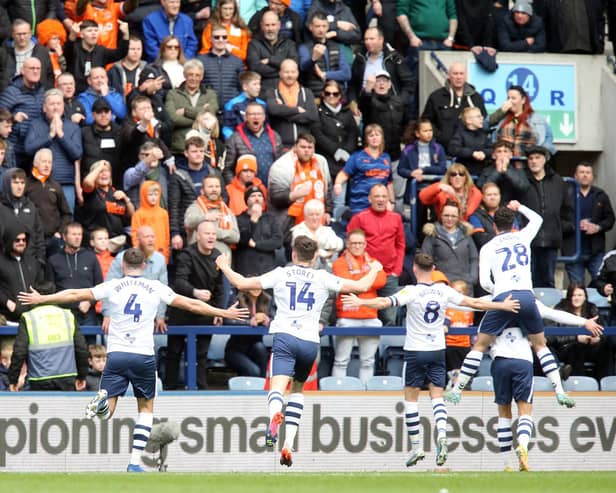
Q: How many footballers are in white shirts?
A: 5